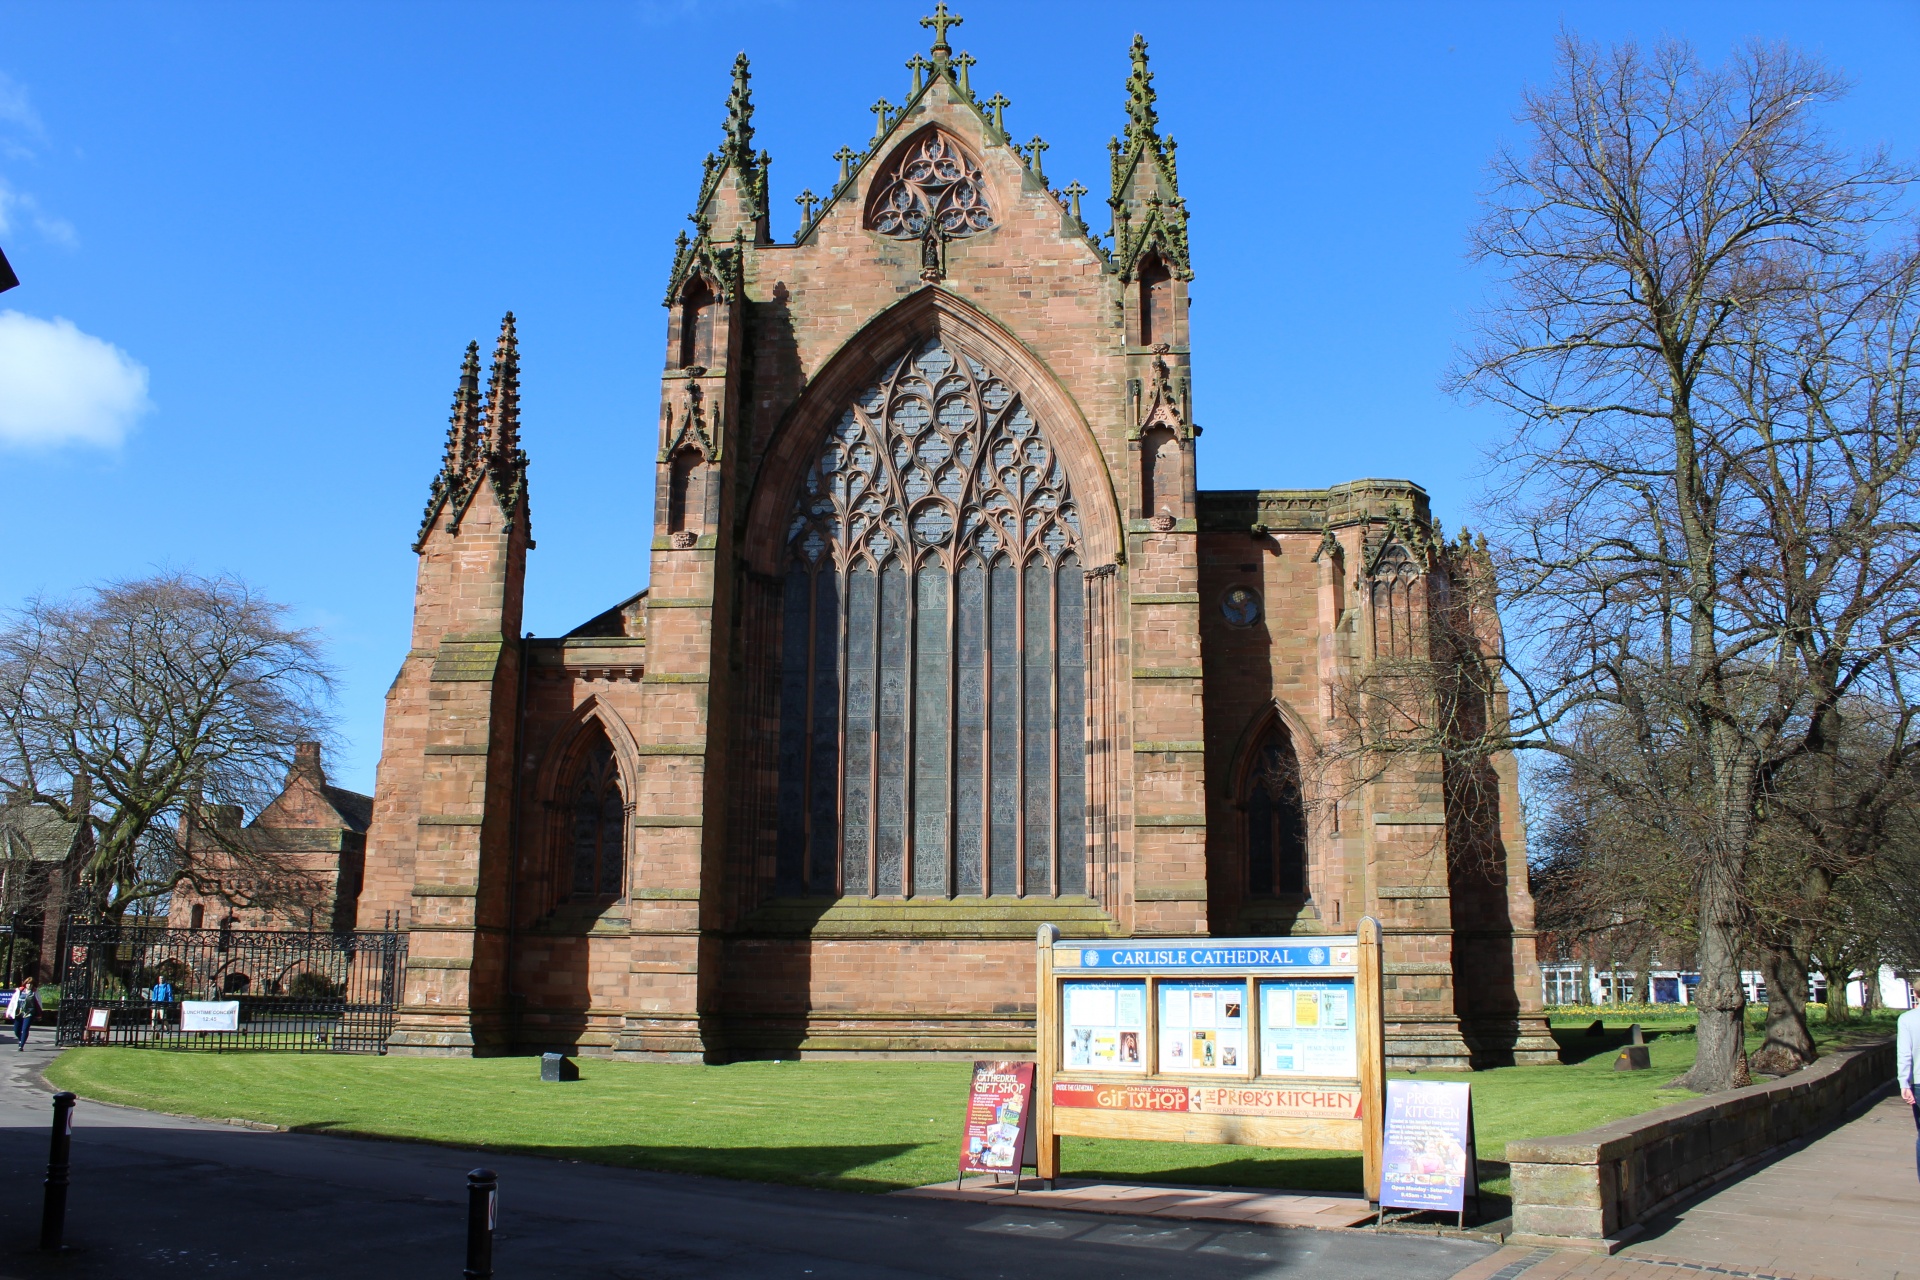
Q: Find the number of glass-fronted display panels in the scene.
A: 3